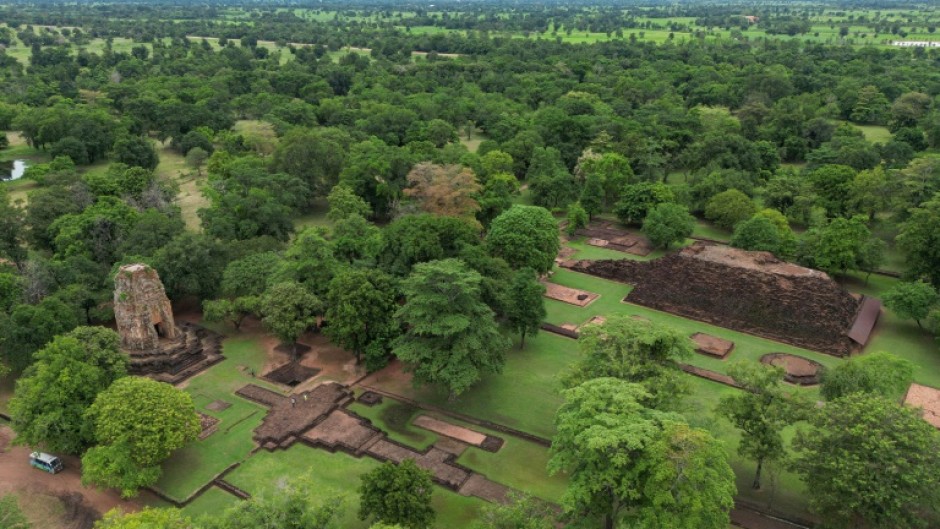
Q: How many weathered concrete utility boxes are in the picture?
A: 0